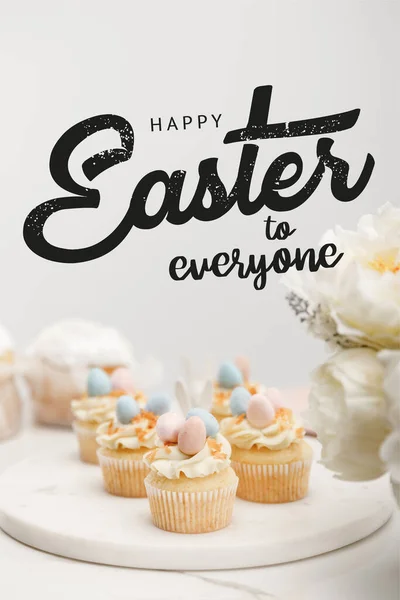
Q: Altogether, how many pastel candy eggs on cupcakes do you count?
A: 12